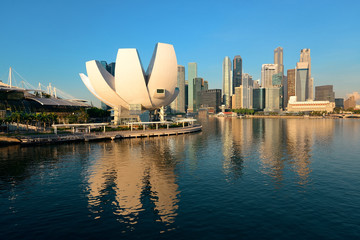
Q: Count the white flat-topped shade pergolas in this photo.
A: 3